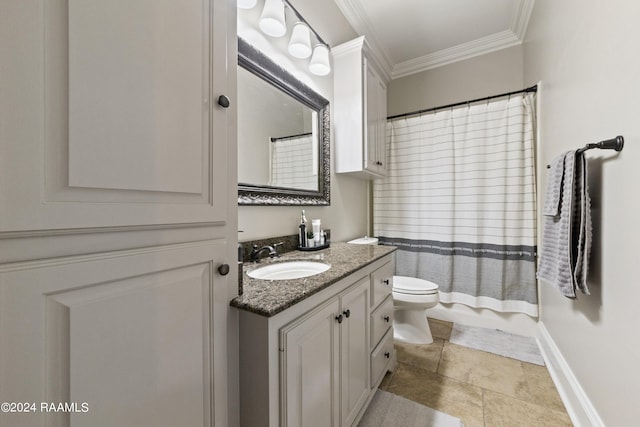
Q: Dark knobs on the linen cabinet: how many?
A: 2